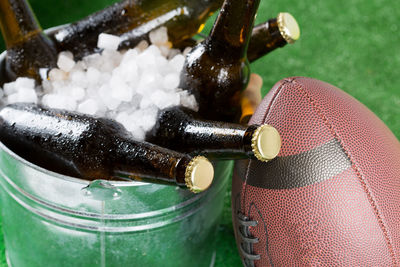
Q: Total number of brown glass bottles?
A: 6